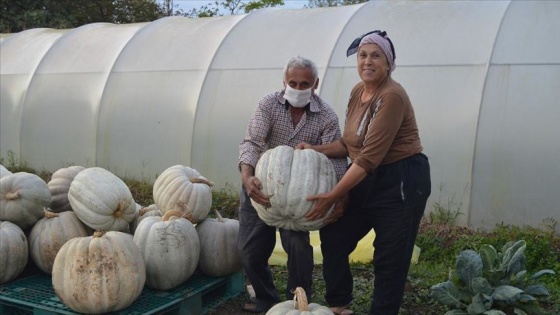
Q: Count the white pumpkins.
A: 13